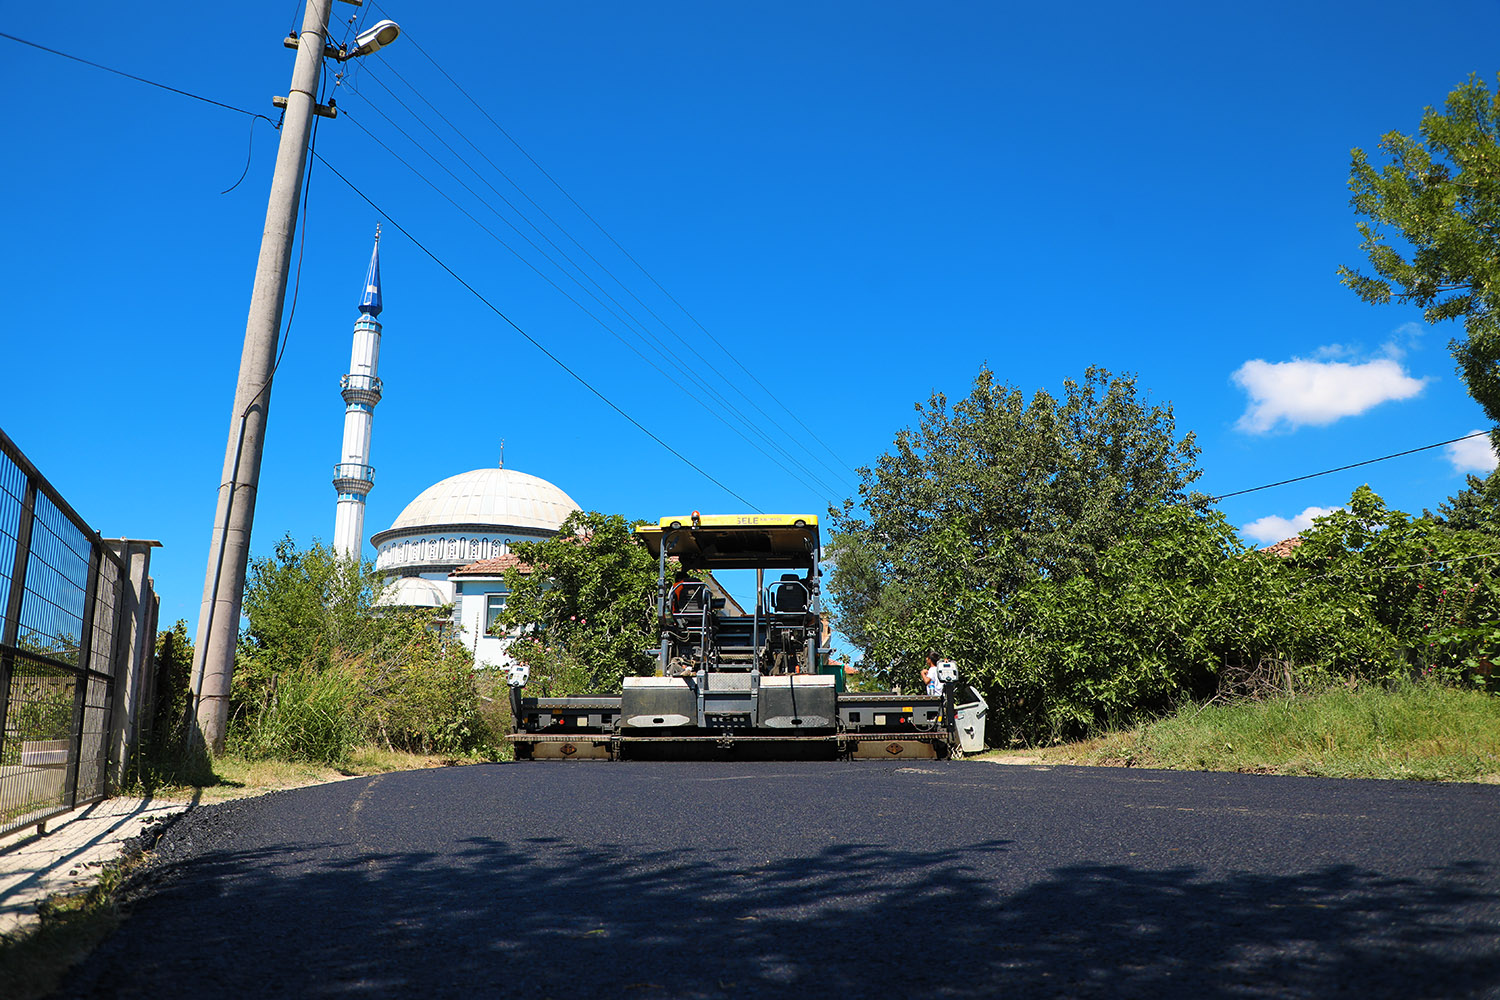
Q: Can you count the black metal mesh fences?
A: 1